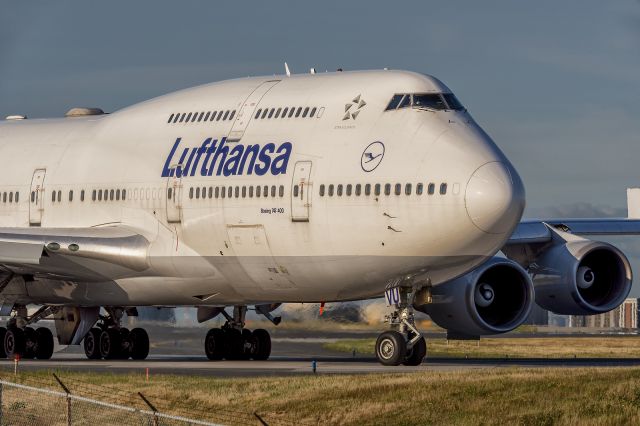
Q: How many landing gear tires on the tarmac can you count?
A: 14